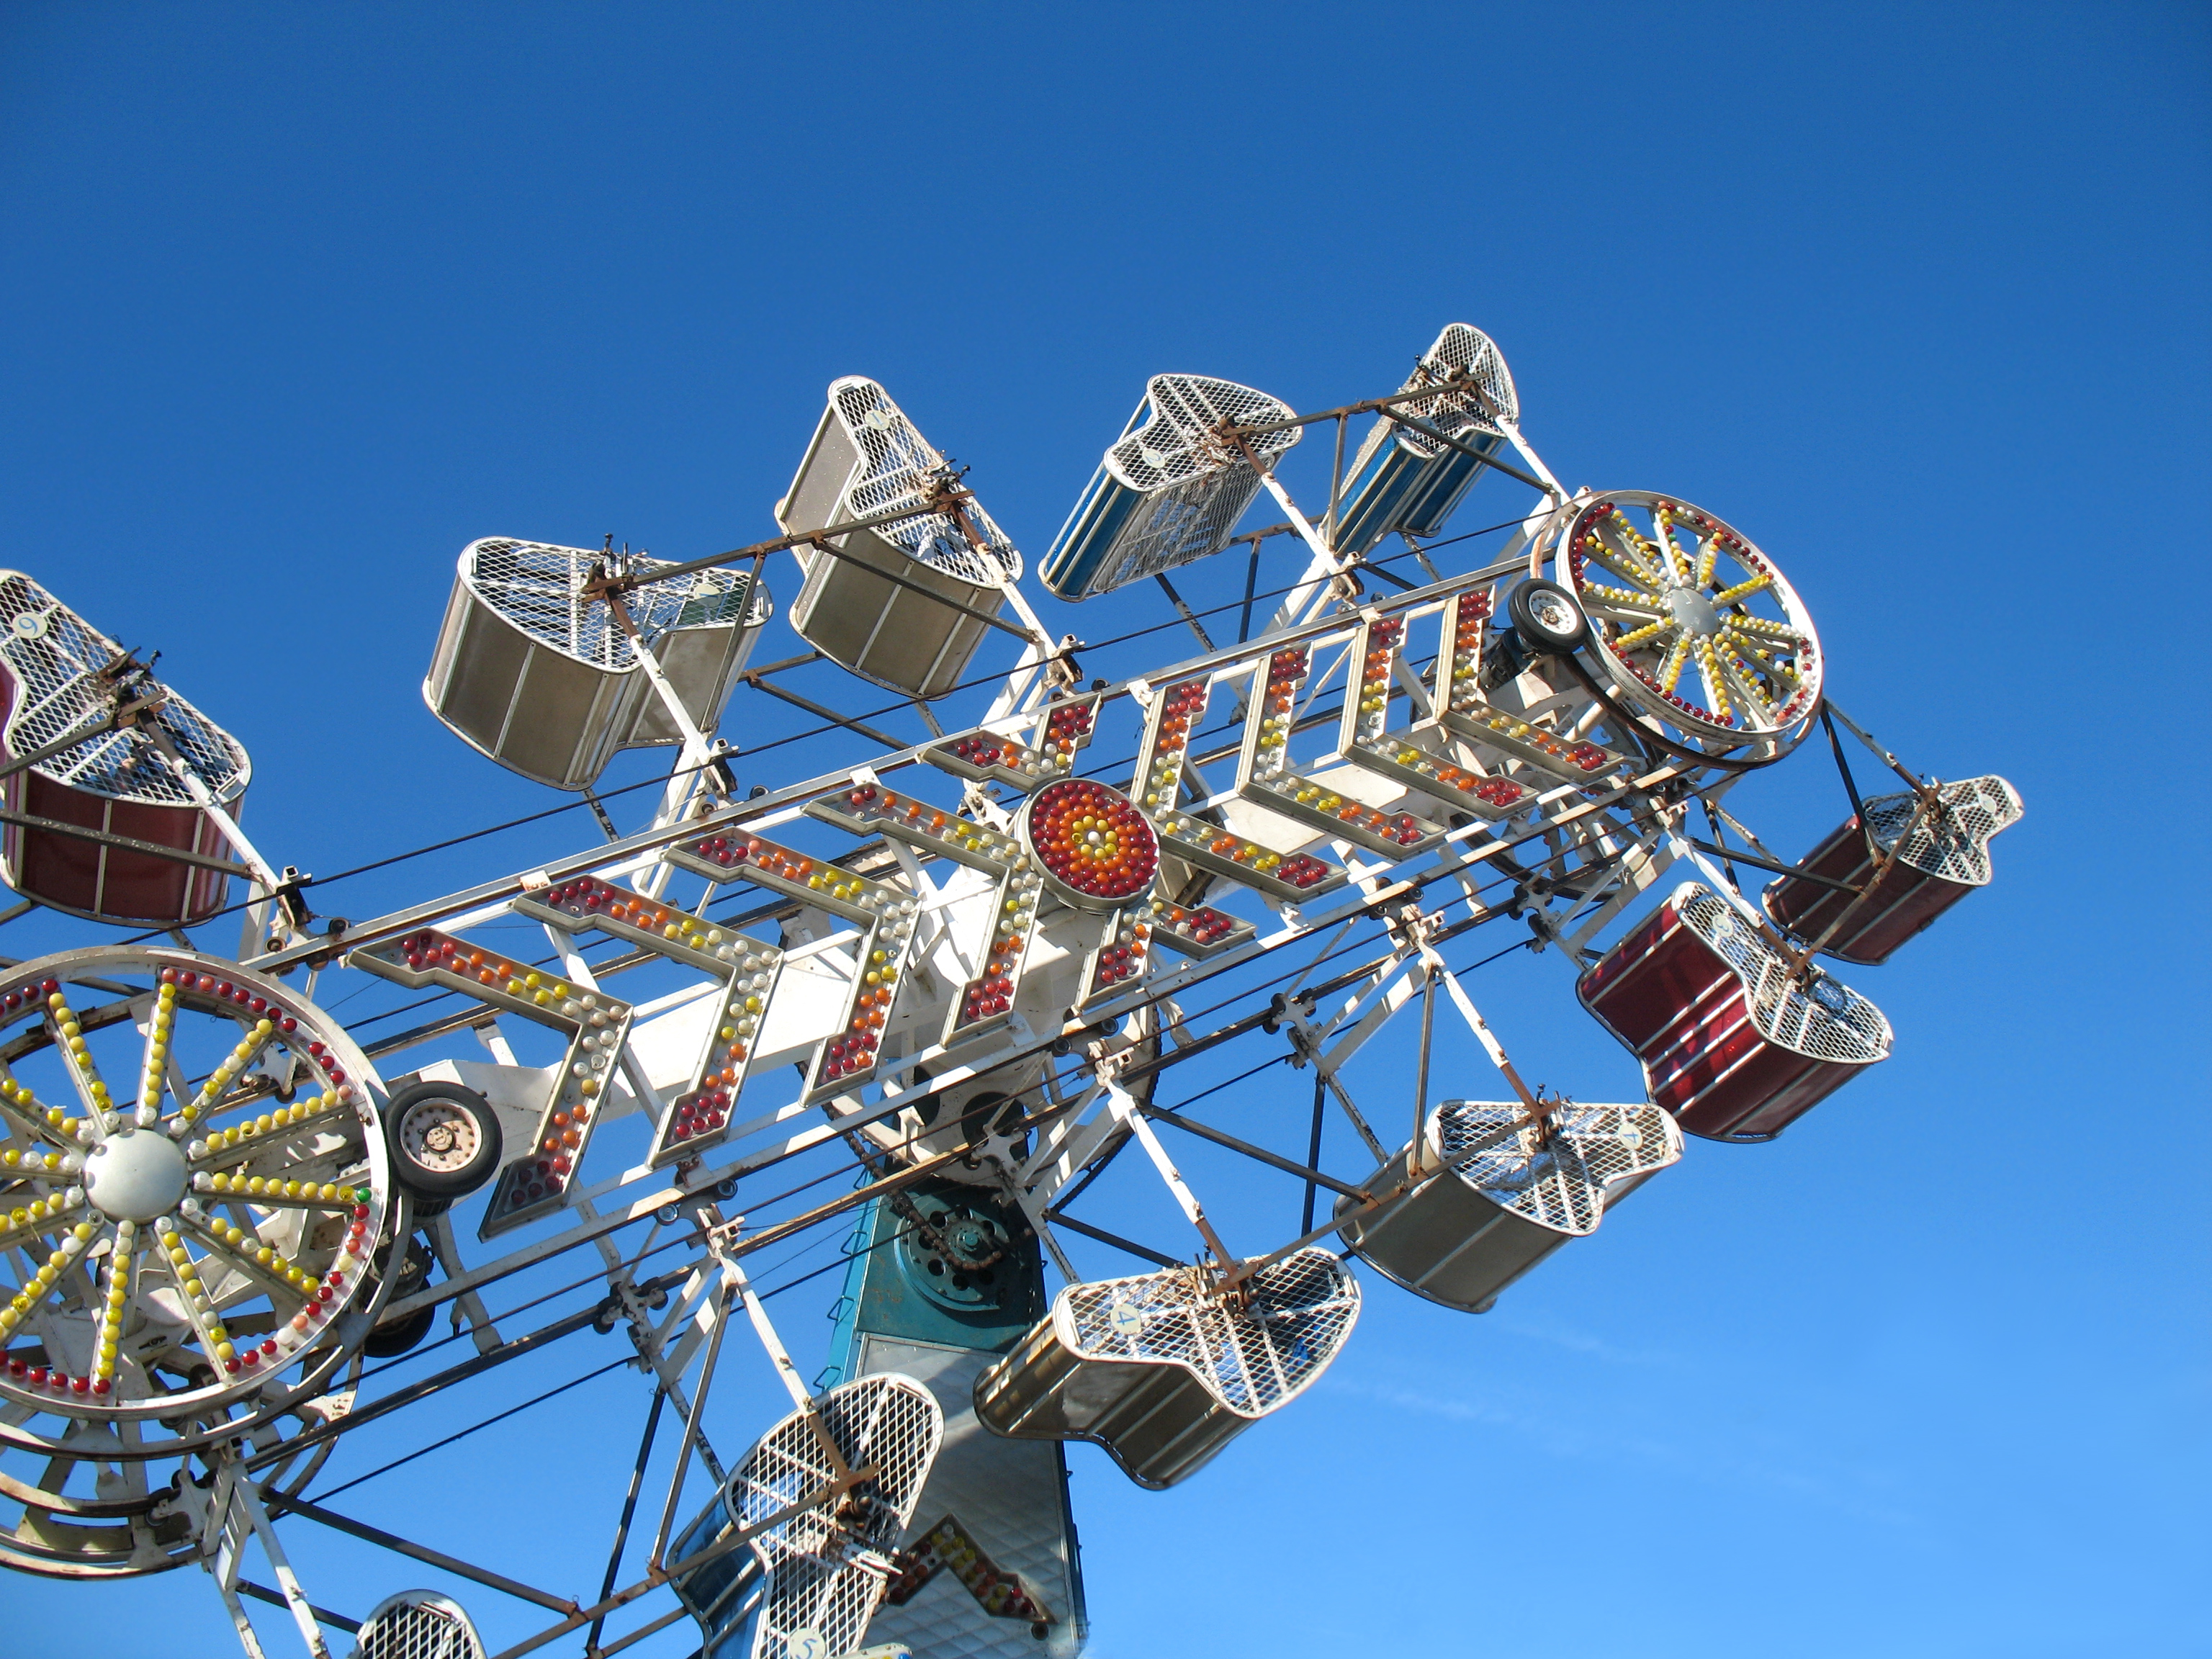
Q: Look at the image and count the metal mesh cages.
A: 11